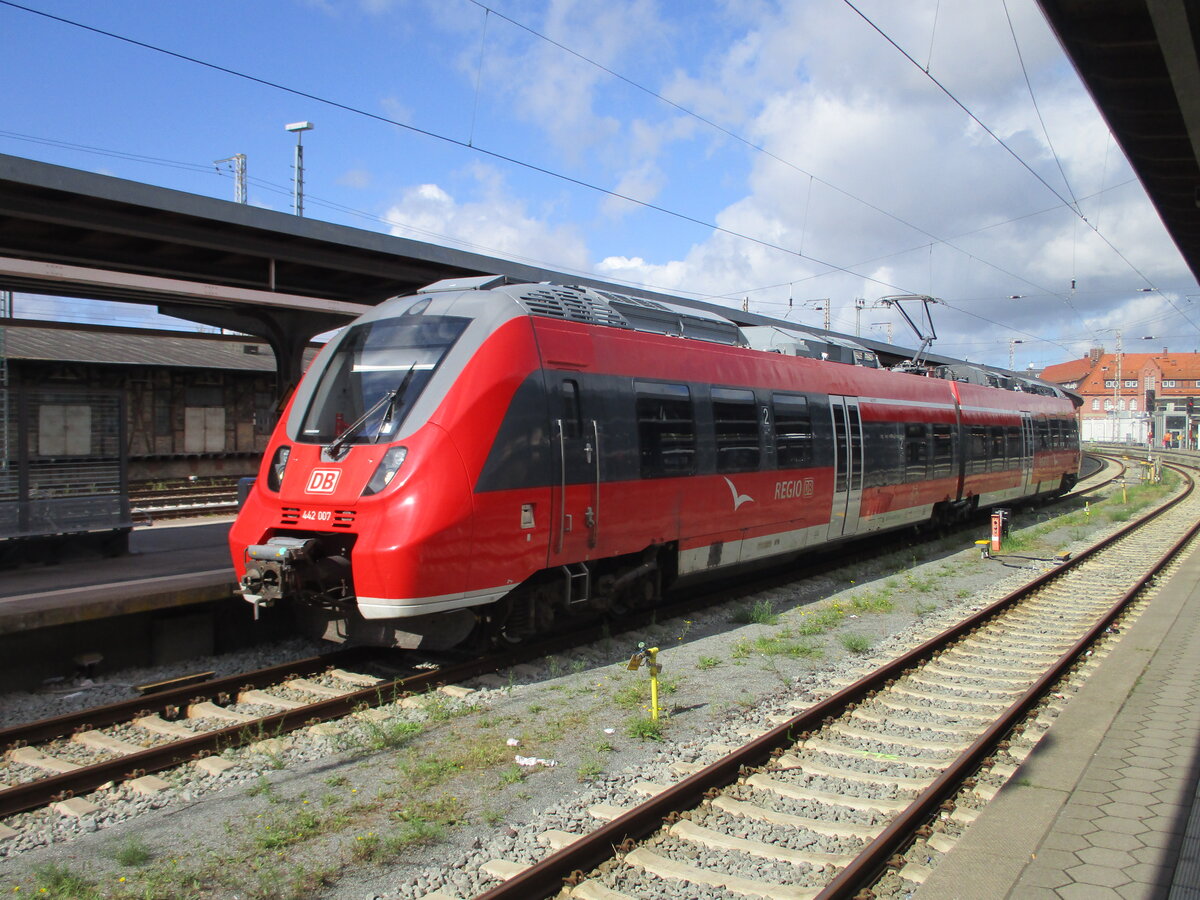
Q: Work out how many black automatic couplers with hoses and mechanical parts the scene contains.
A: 1